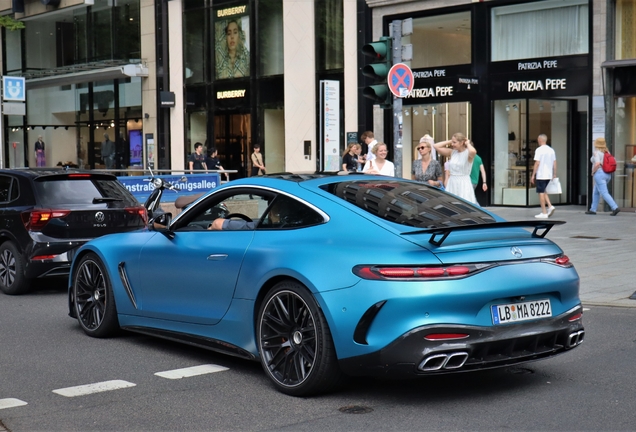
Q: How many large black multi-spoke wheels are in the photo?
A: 2